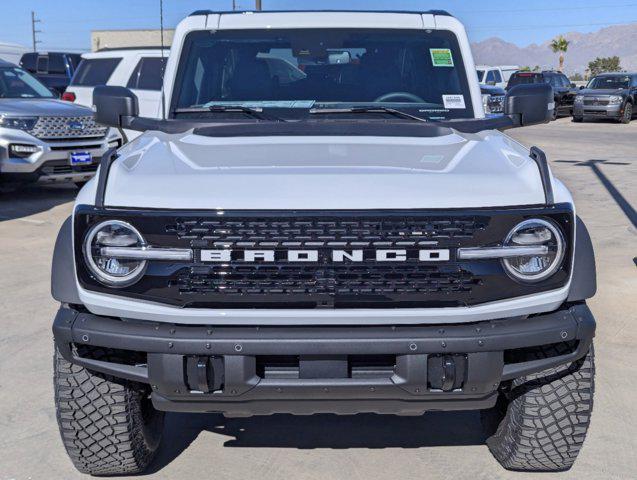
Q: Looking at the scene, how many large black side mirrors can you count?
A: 2